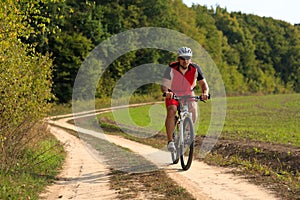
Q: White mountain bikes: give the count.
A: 1